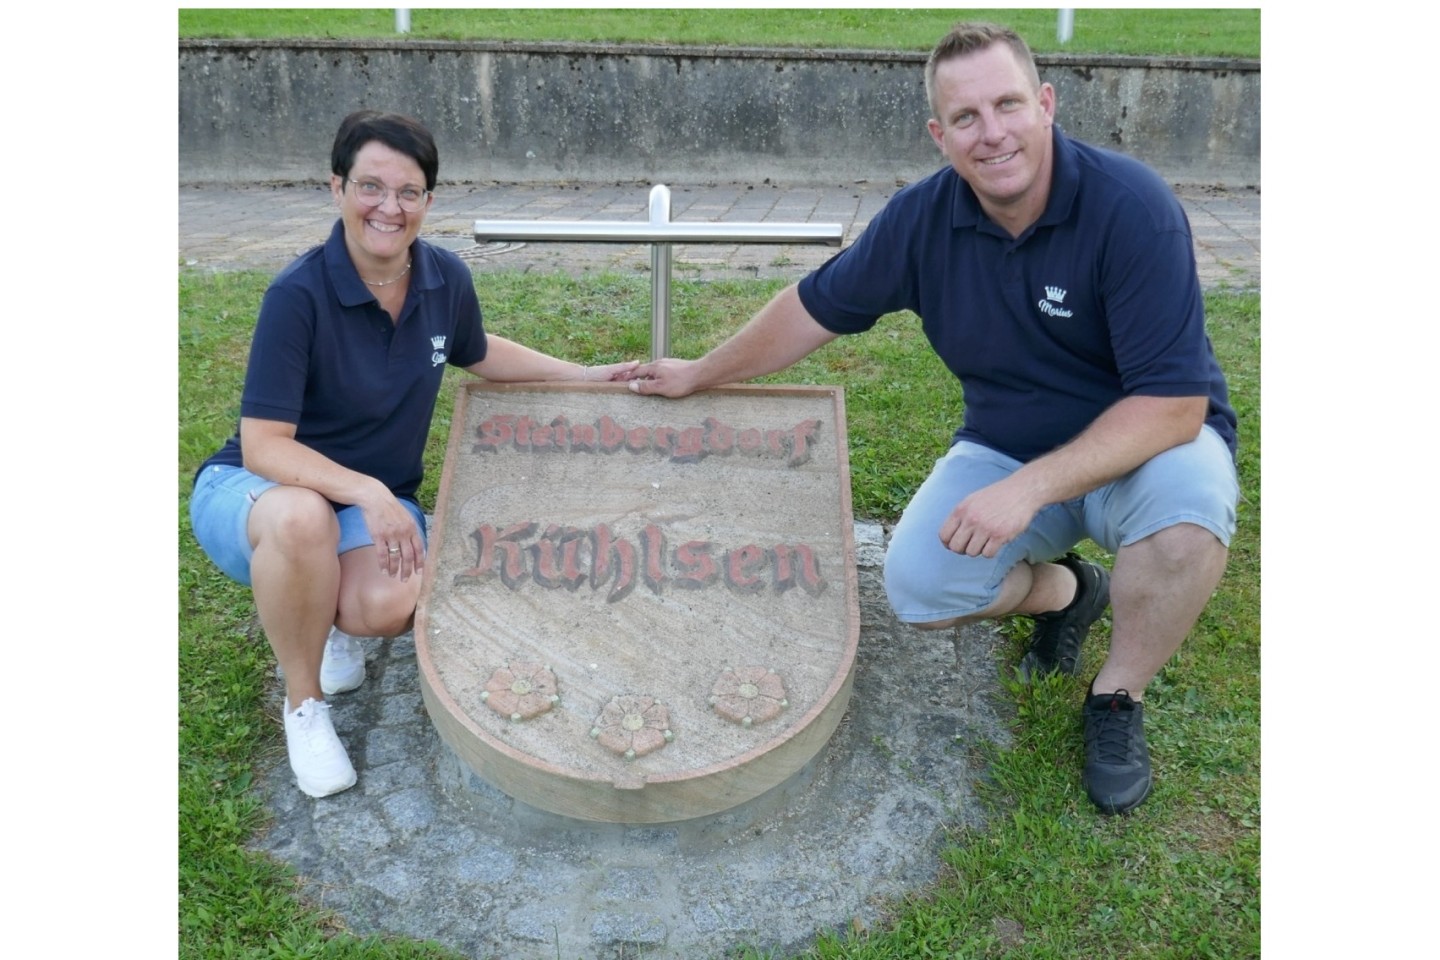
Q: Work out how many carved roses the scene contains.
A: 3